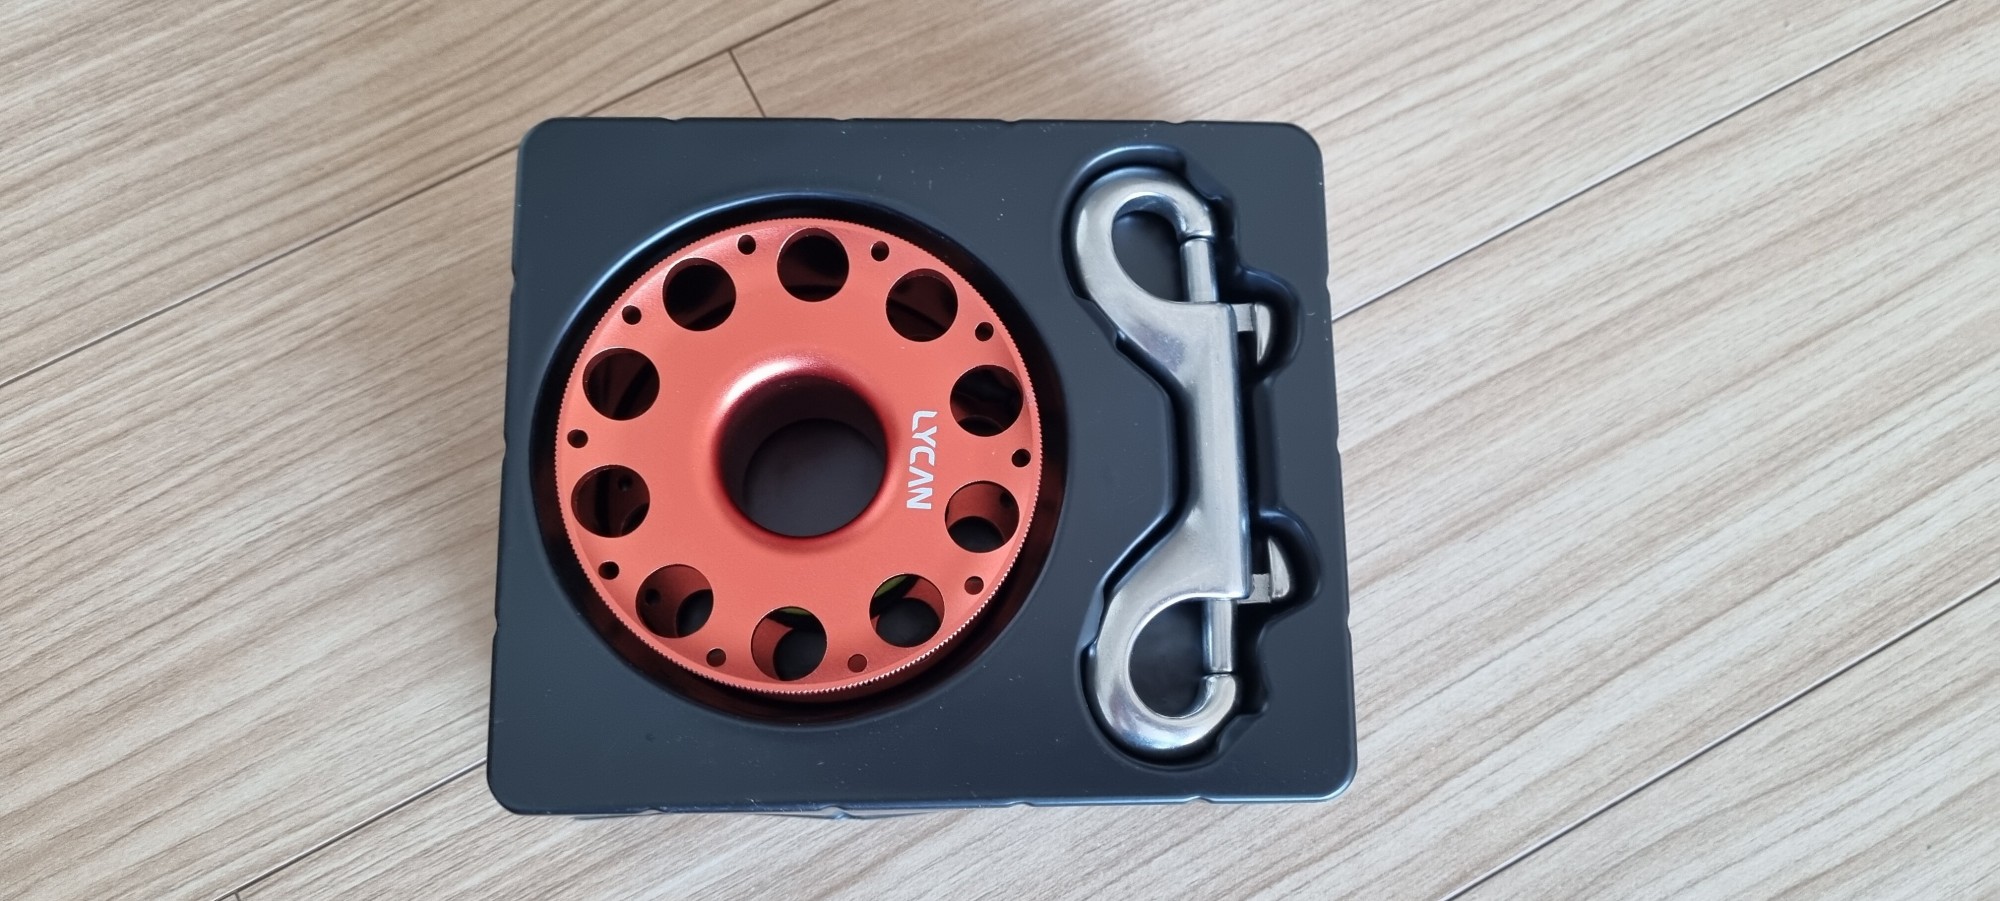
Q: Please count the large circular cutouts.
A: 10